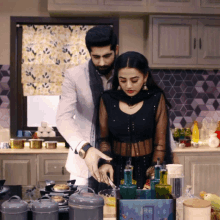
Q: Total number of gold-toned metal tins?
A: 3